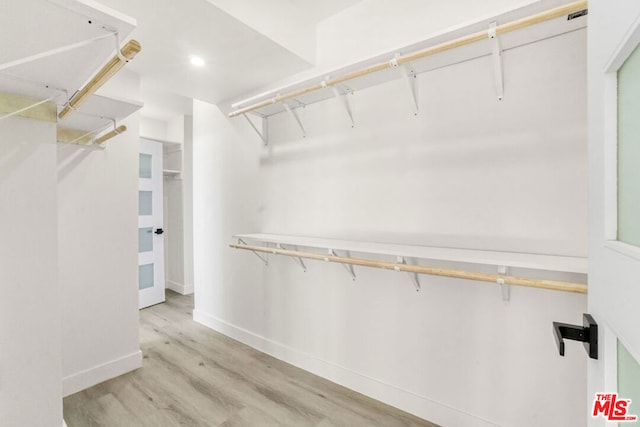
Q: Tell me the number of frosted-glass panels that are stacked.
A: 4